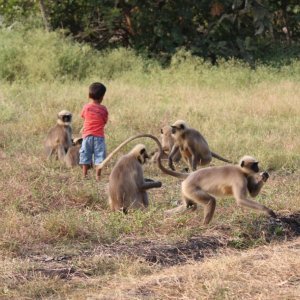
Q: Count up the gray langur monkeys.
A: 6